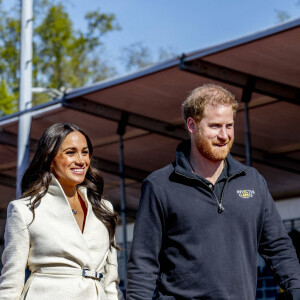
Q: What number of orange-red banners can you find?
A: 0